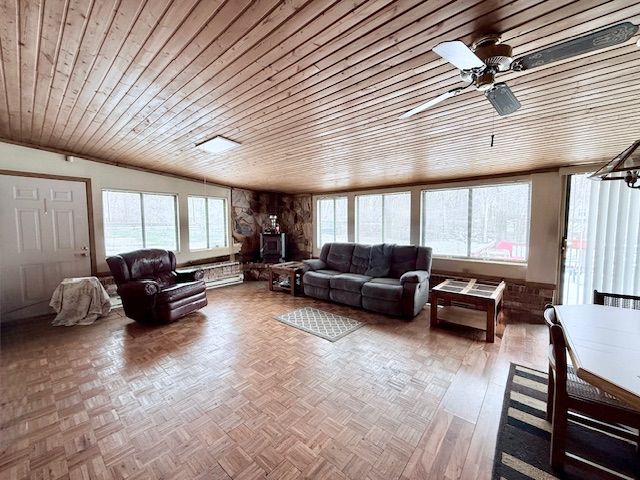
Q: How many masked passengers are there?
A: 0